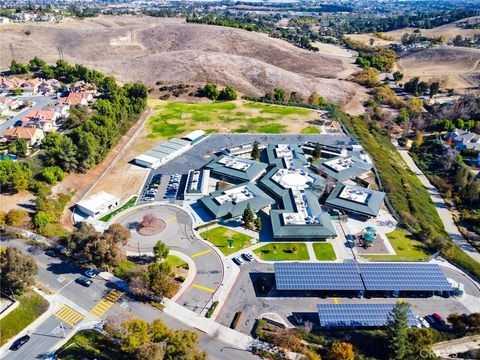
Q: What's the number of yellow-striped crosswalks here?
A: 2